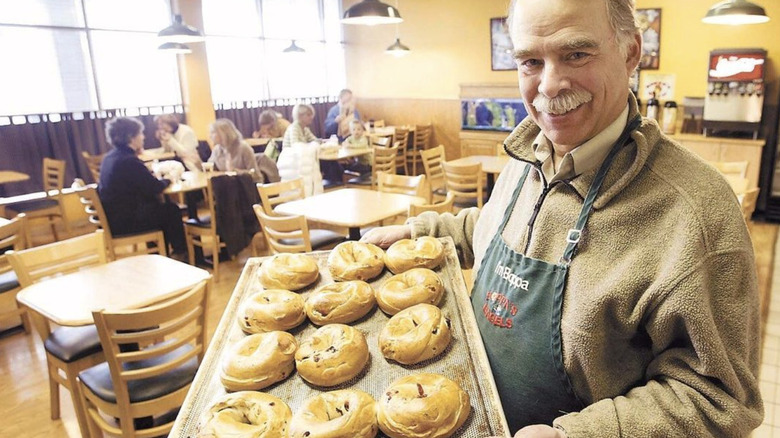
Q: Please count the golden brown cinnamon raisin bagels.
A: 12